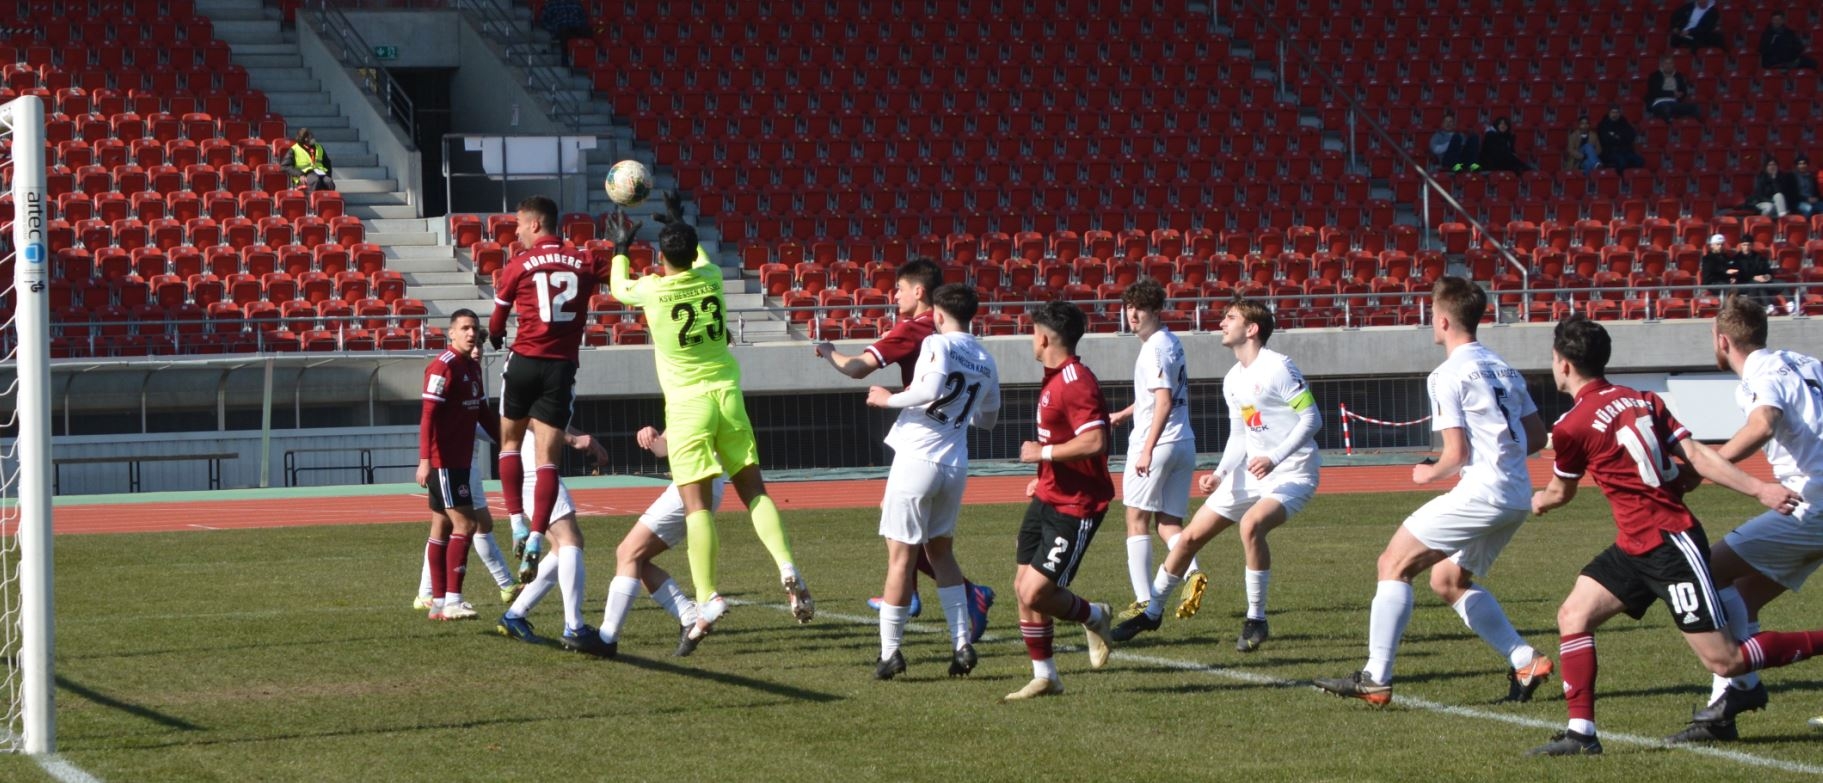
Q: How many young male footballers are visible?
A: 14